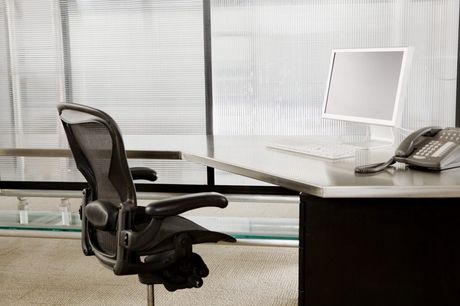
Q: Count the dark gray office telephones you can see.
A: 1